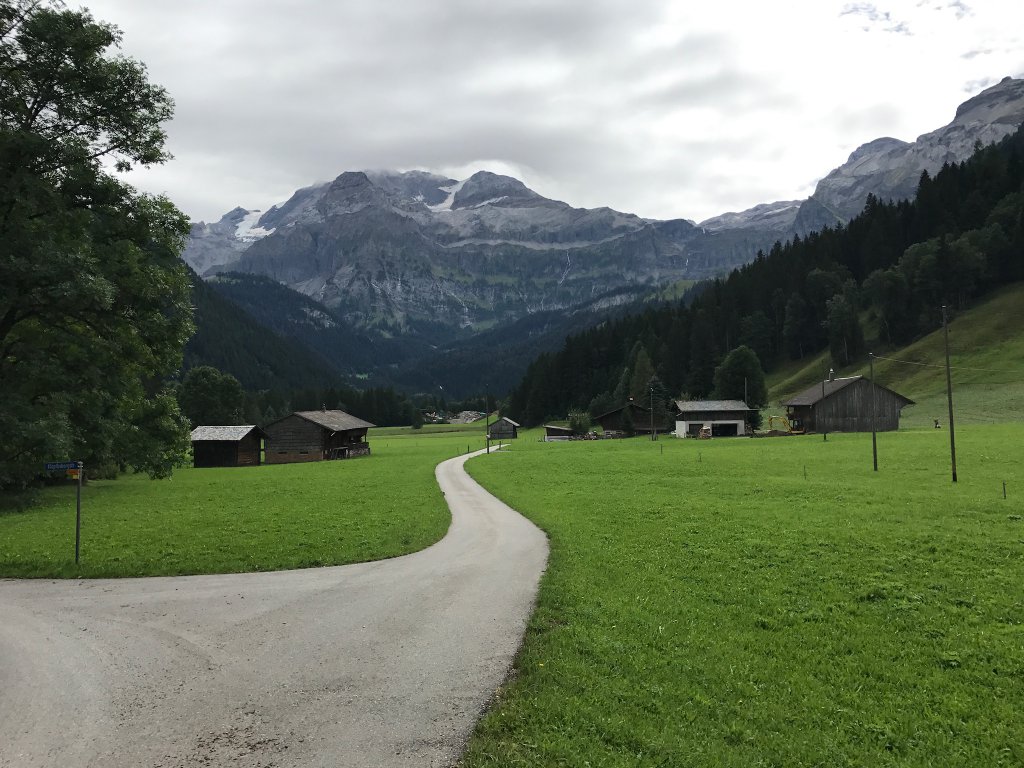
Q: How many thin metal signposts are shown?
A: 1